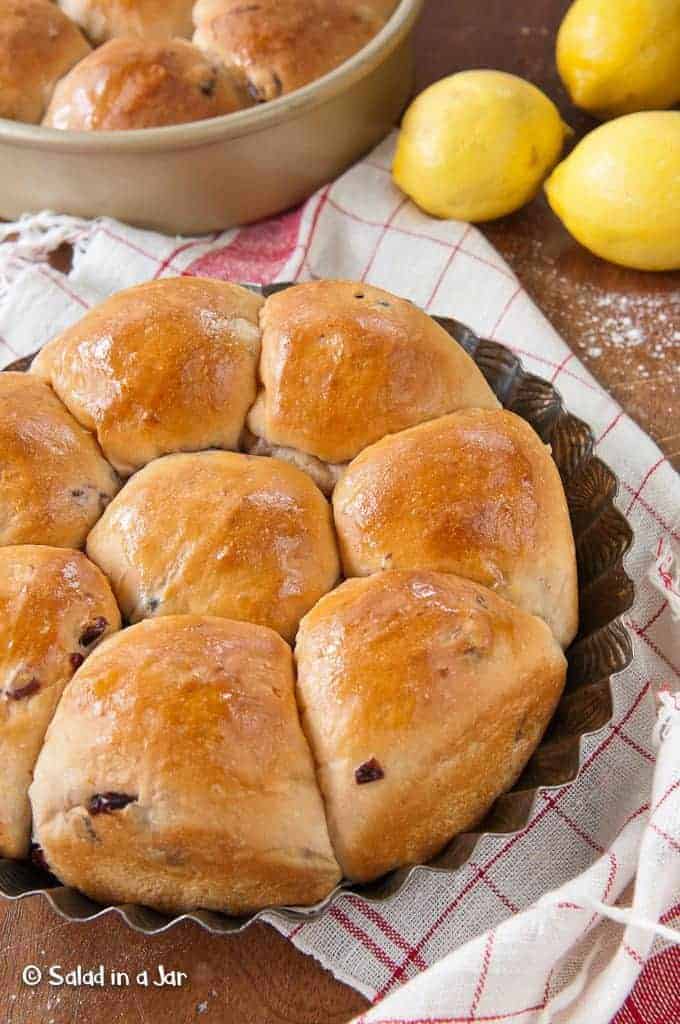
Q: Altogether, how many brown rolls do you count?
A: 12